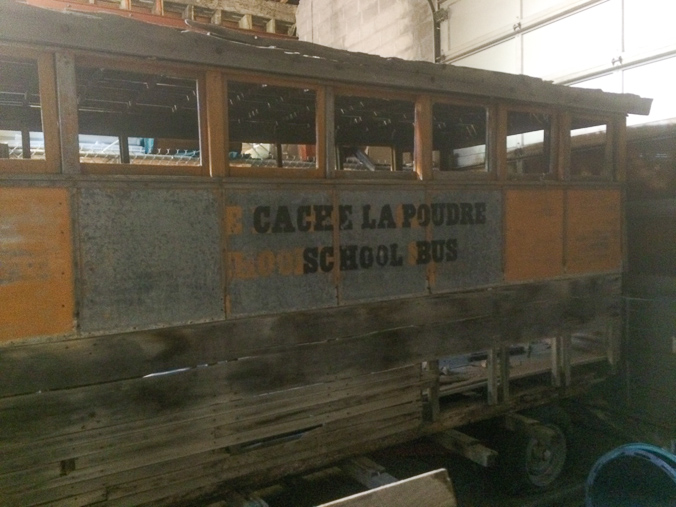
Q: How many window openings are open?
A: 7